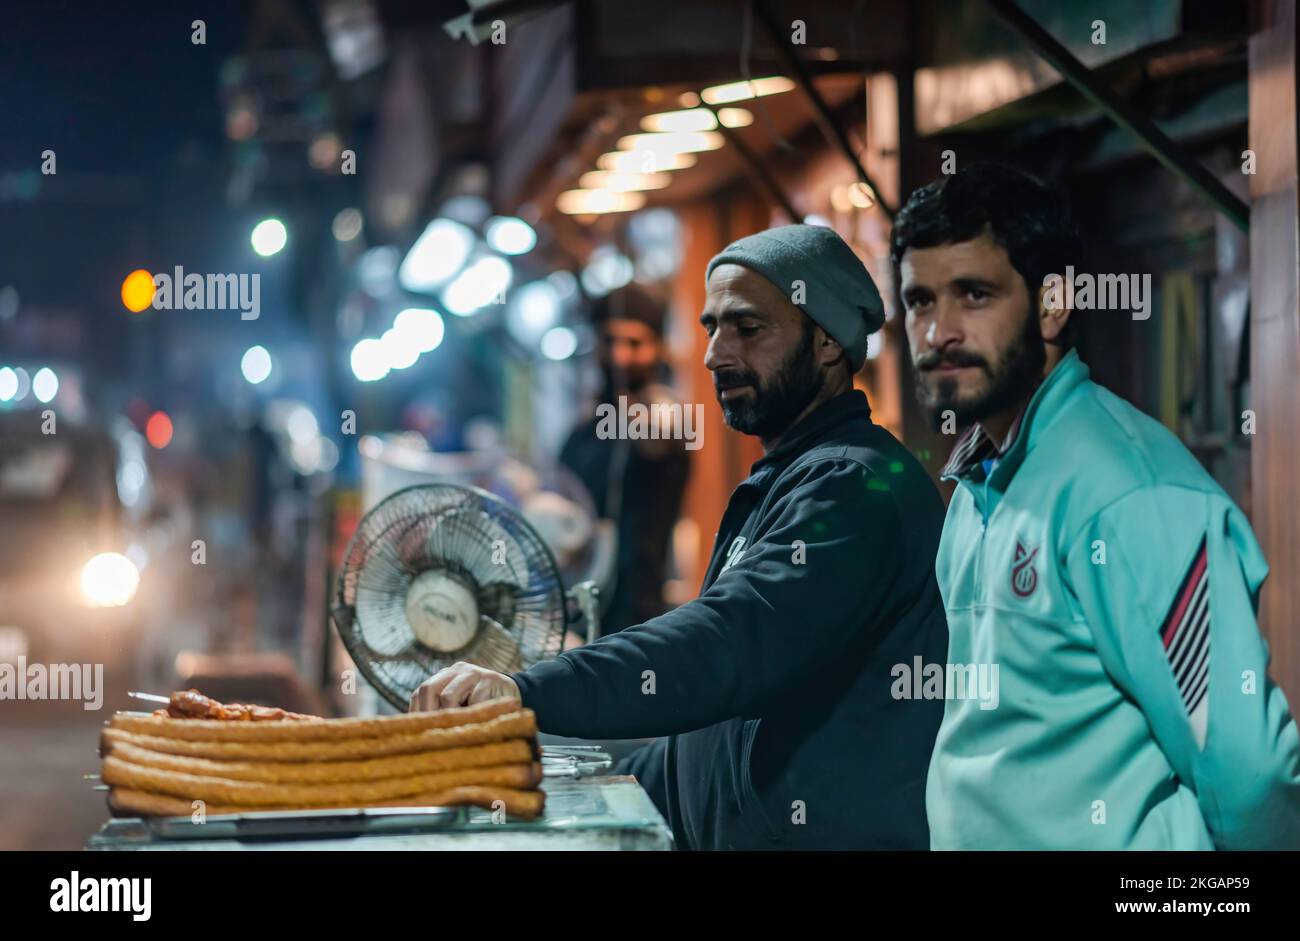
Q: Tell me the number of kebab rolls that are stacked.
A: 5